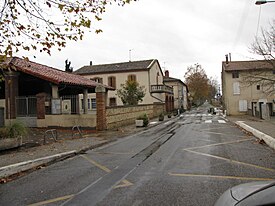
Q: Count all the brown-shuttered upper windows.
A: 3